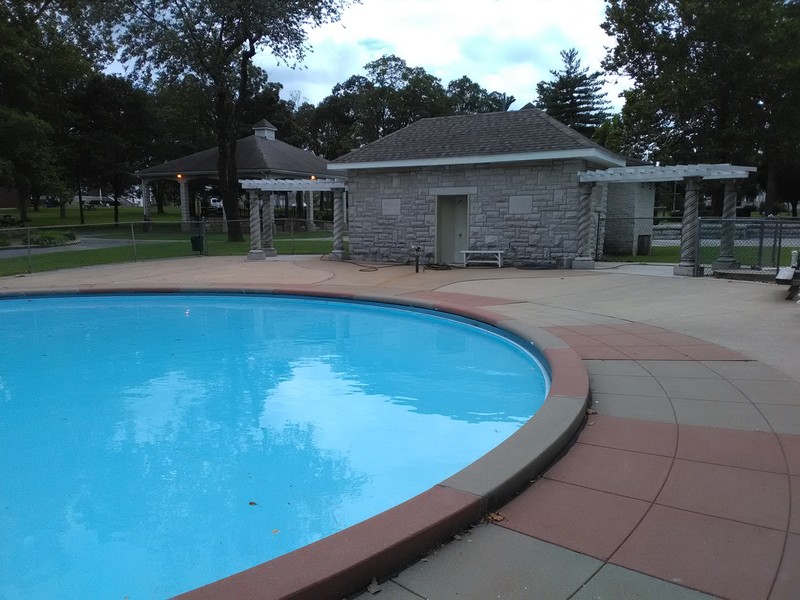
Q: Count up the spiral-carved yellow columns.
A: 0